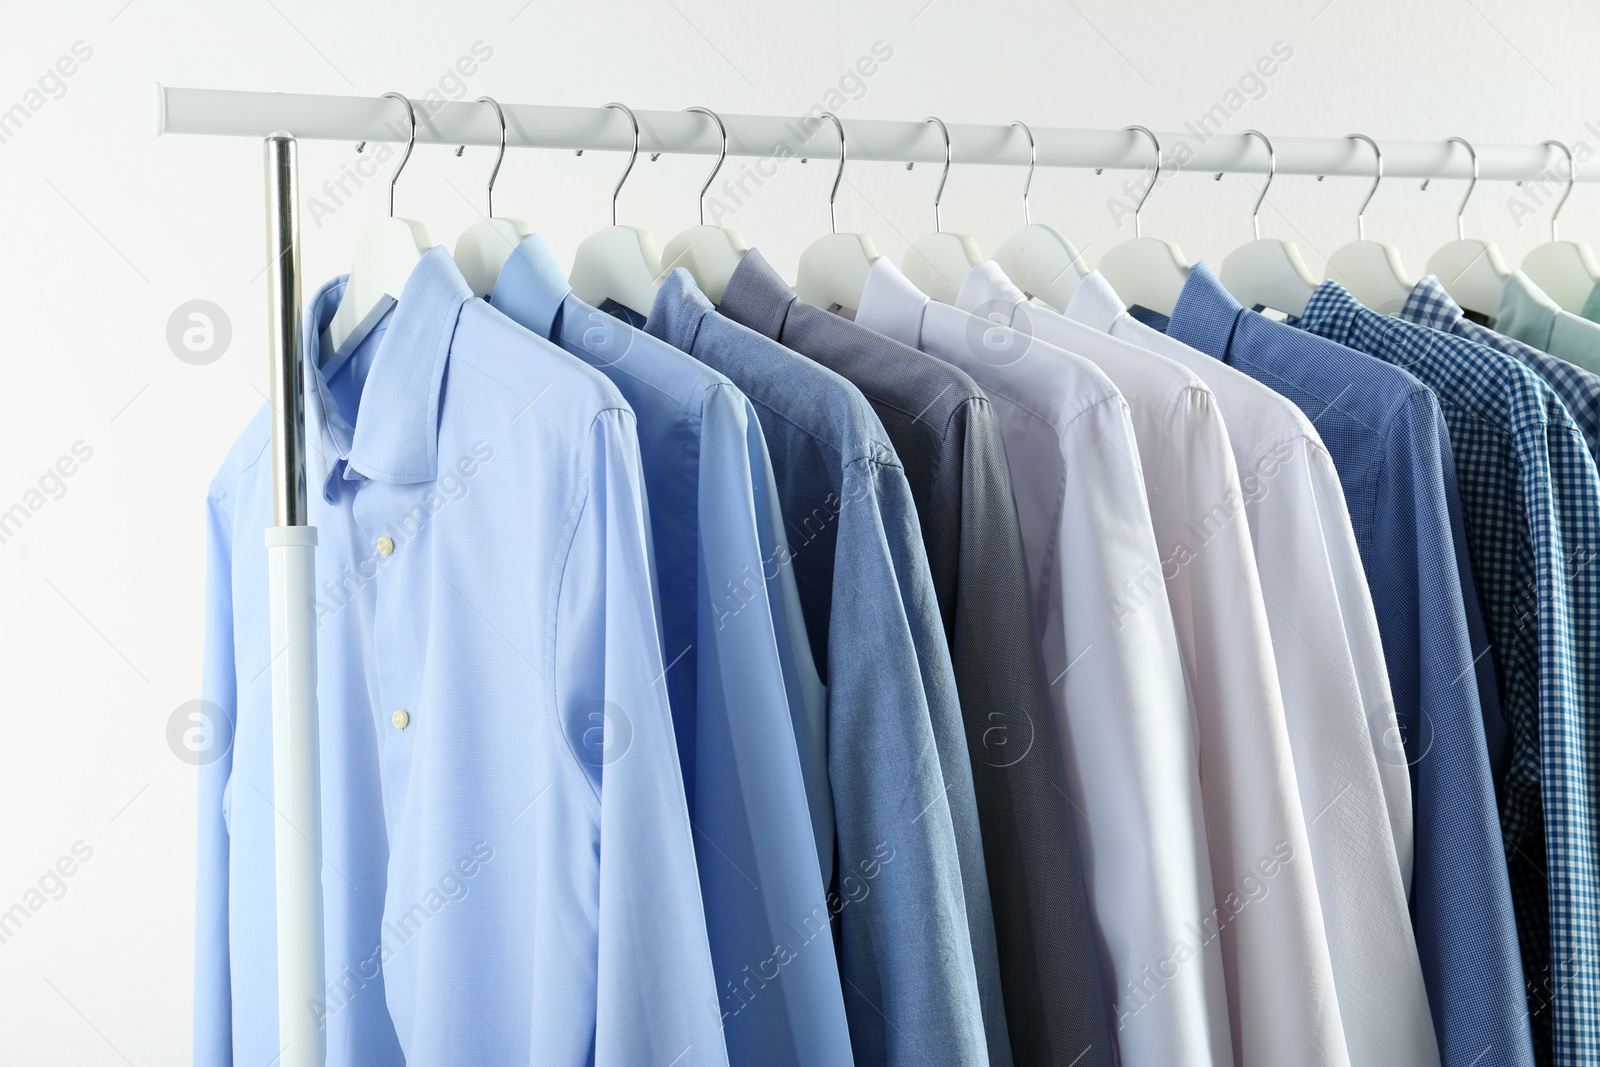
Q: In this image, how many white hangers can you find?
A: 12